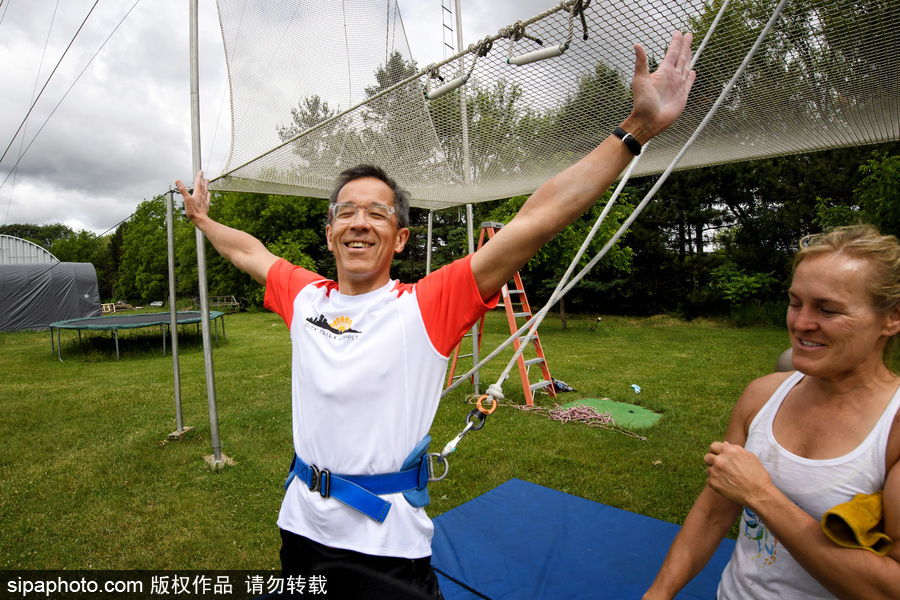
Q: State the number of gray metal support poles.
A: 4